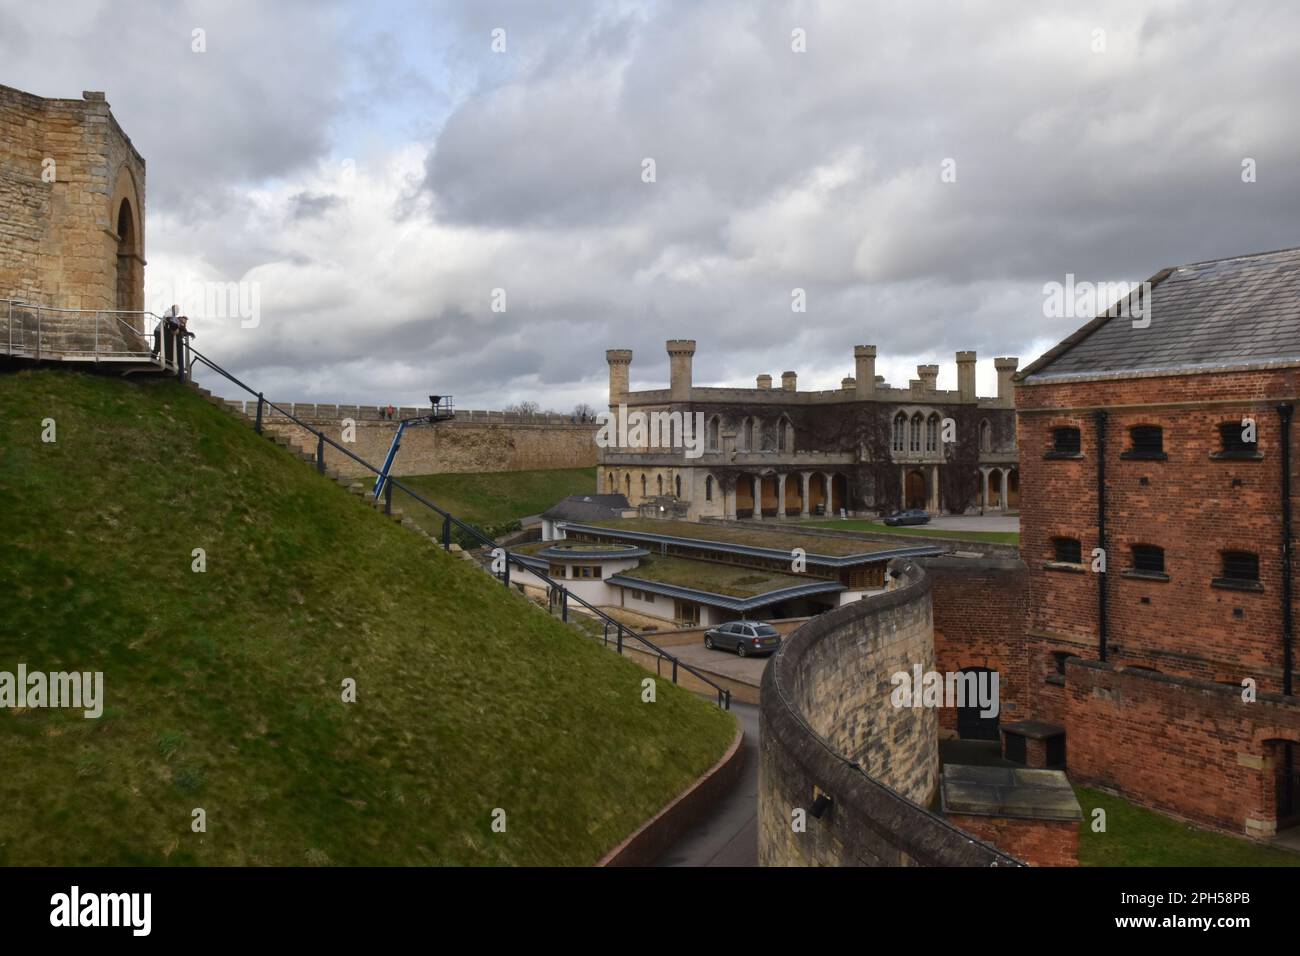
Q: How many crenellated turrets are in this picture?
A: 6